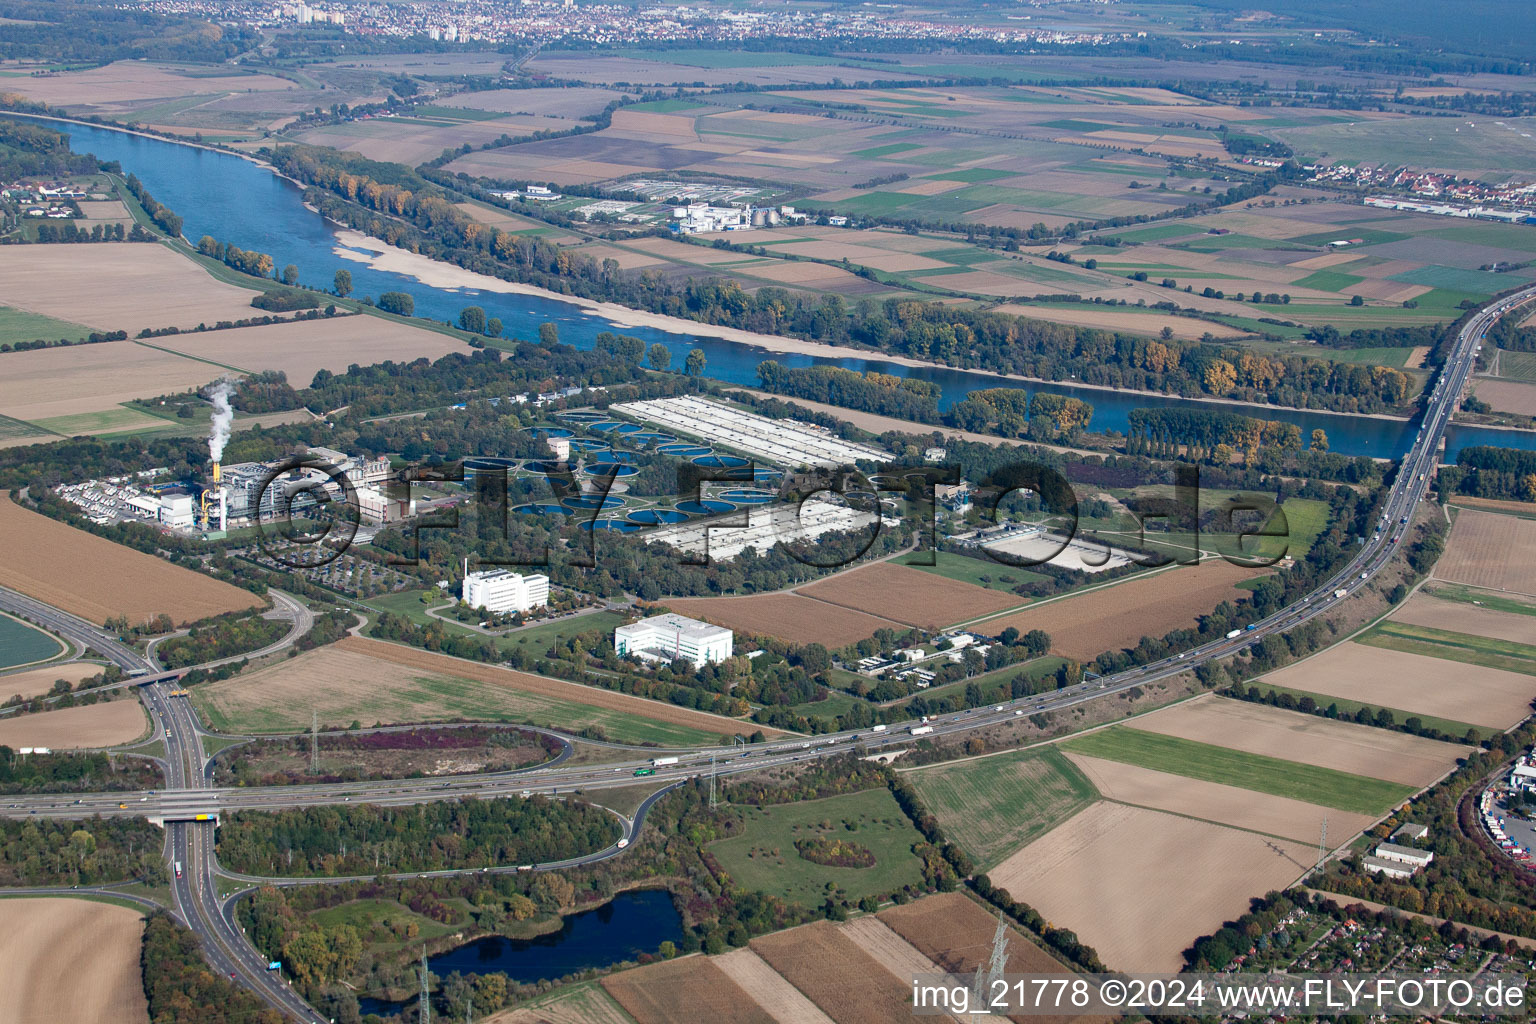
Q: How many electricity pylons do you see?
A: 7